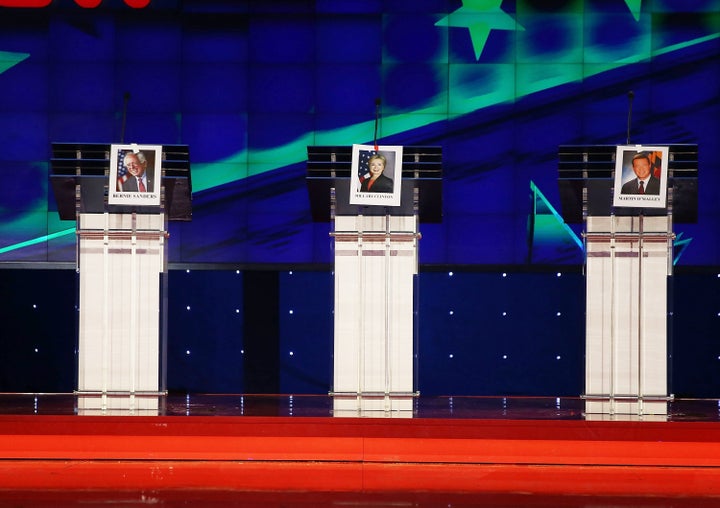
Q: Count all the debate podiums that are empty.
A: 3